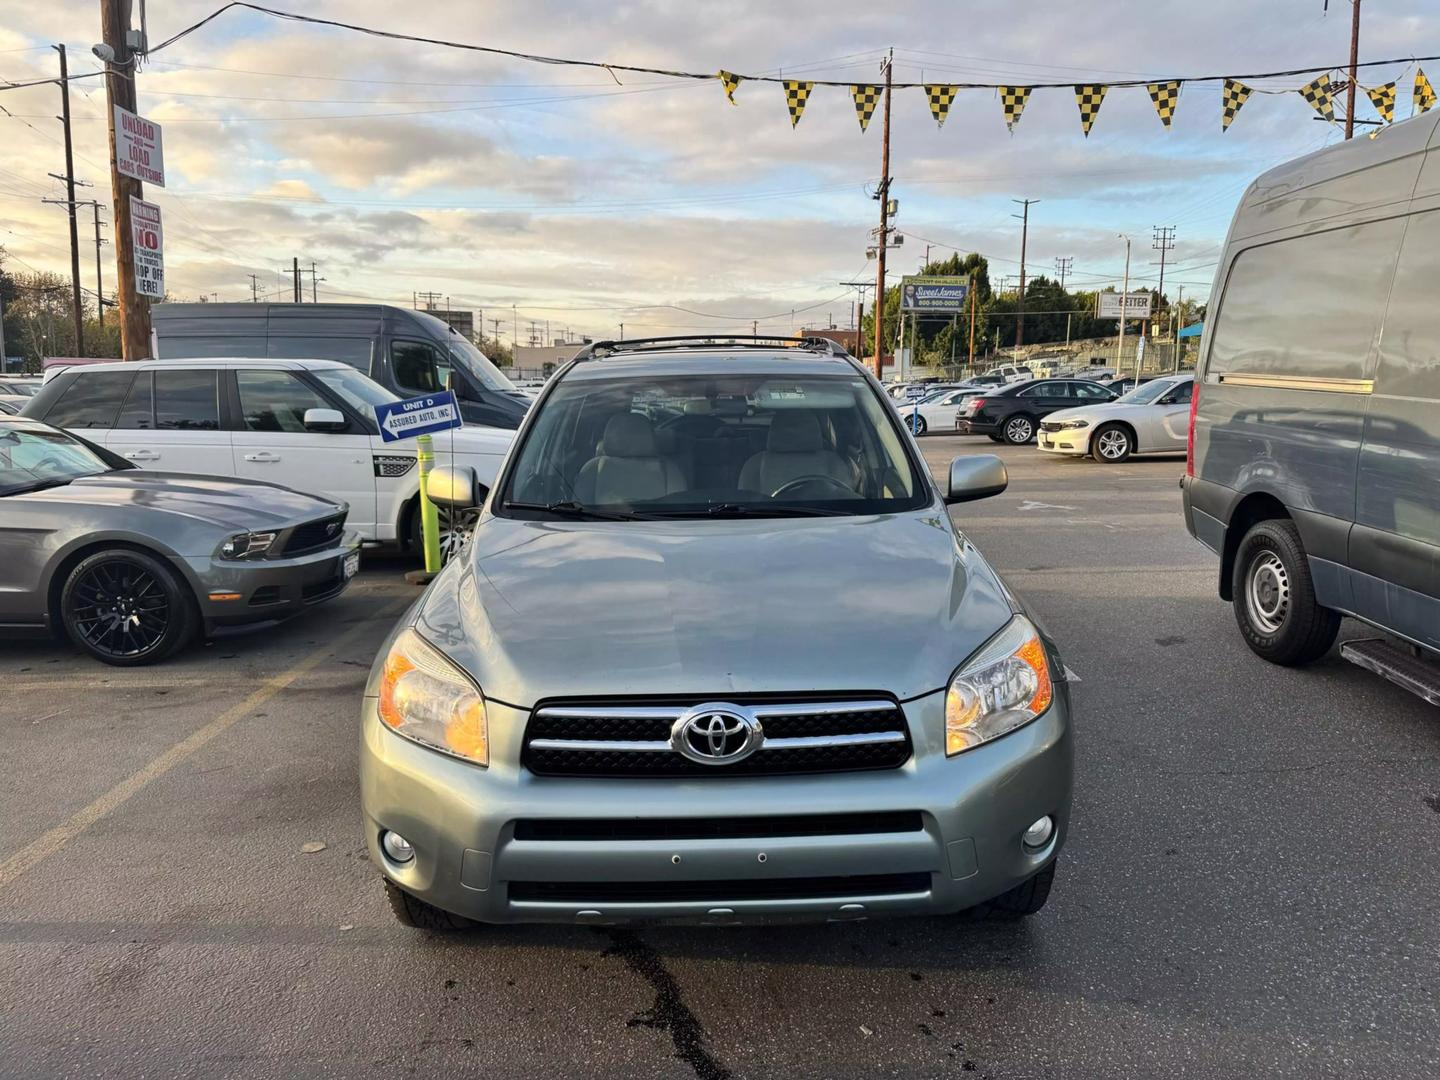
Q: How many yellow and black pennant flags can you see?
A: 11